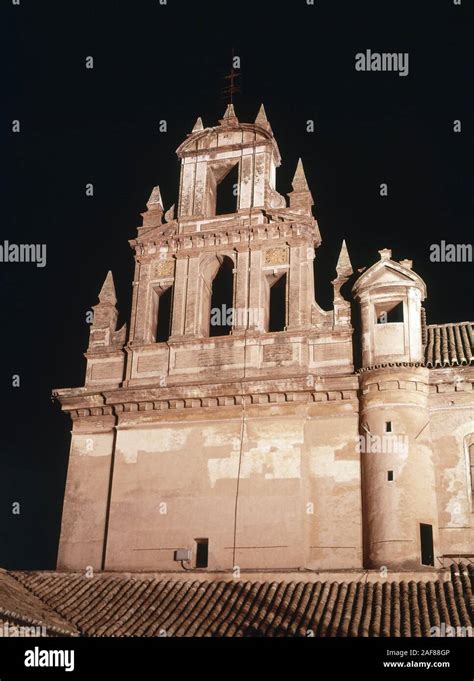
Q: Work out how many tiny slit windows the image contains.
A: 2